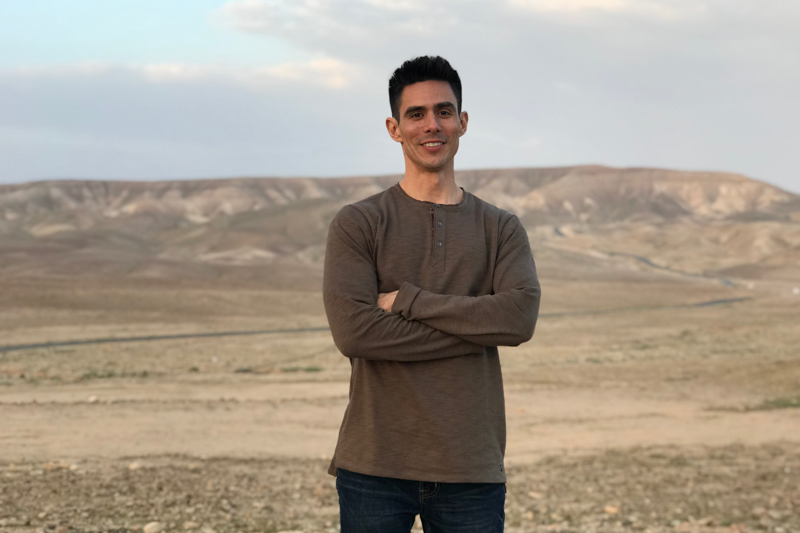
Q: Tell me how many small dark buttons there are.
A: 3